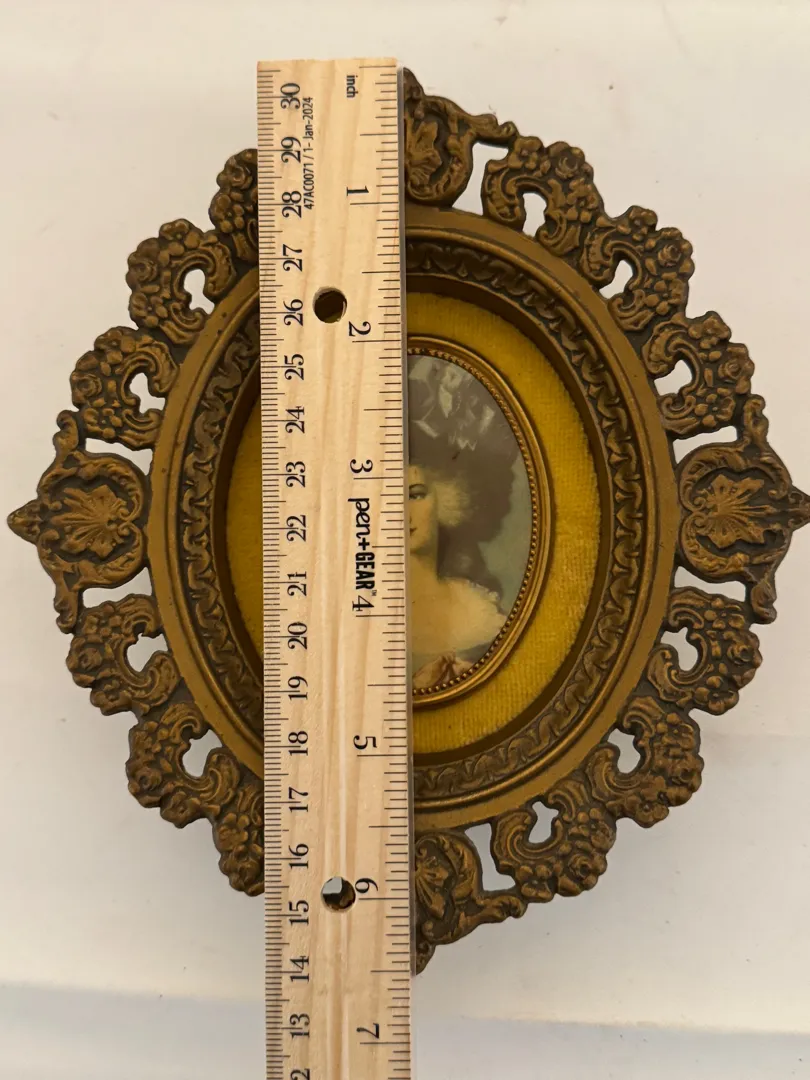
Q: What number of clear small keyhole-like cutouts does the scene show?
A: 10